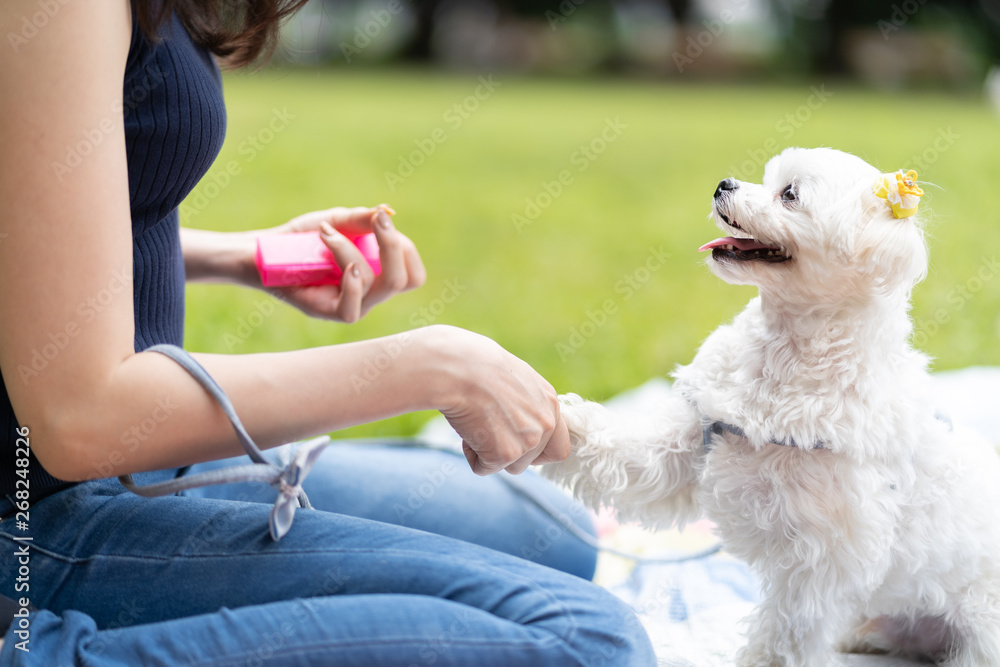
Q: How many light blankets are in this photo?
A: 1